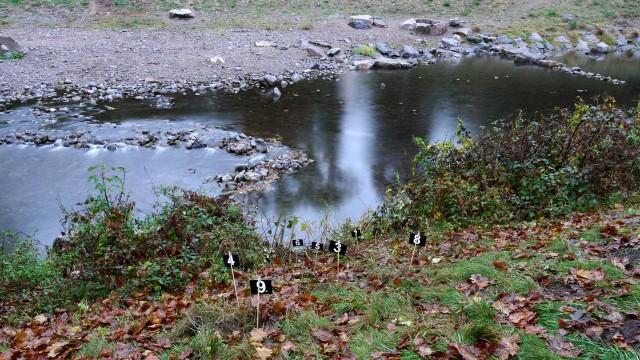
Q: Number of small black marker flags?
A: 7